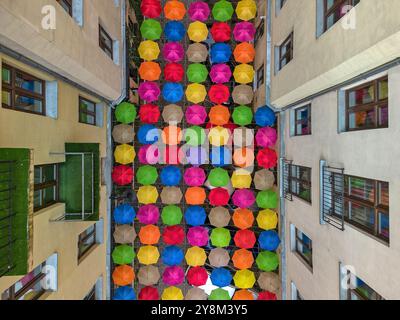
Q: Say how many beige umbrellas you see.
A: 13